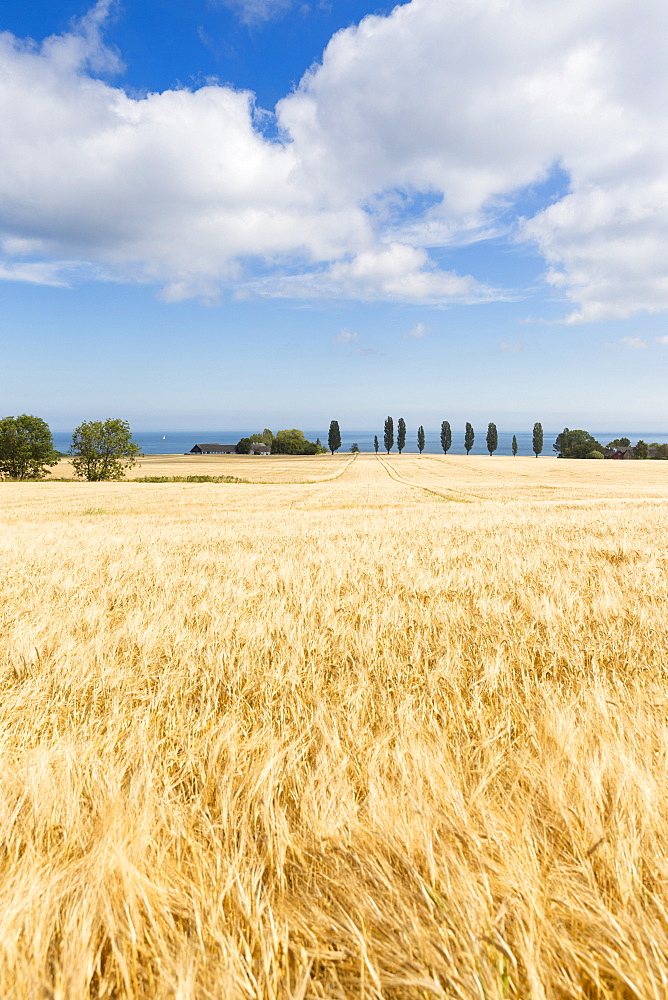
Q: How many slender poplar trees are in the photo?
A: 10